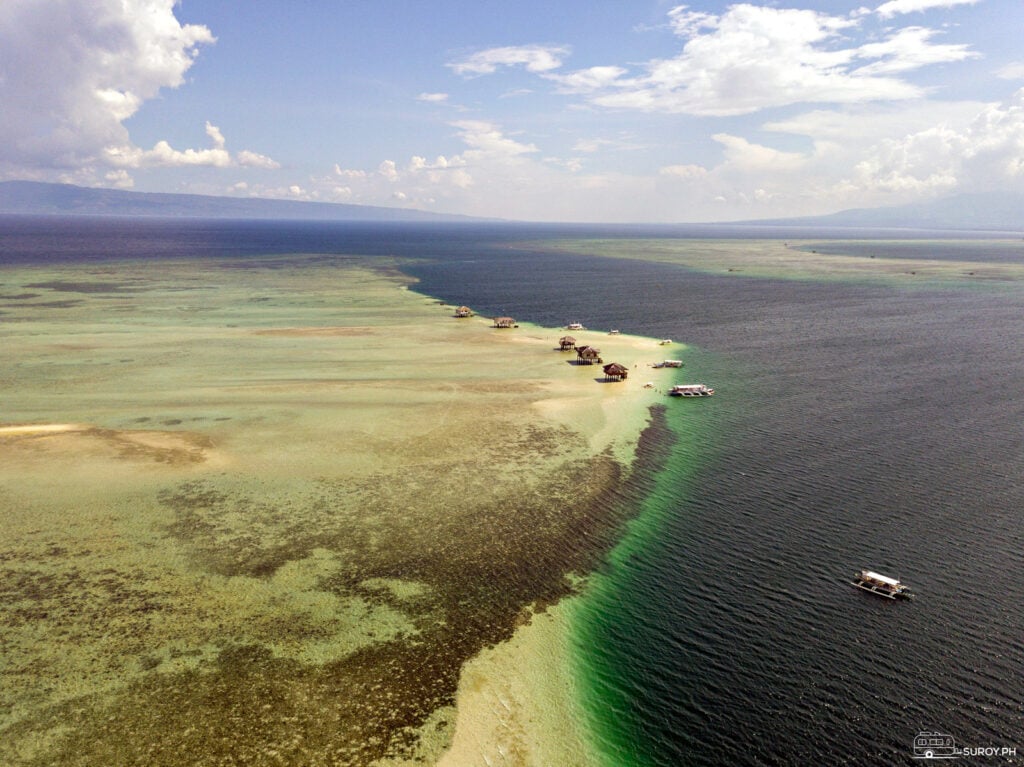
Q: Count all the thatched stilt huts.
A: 5